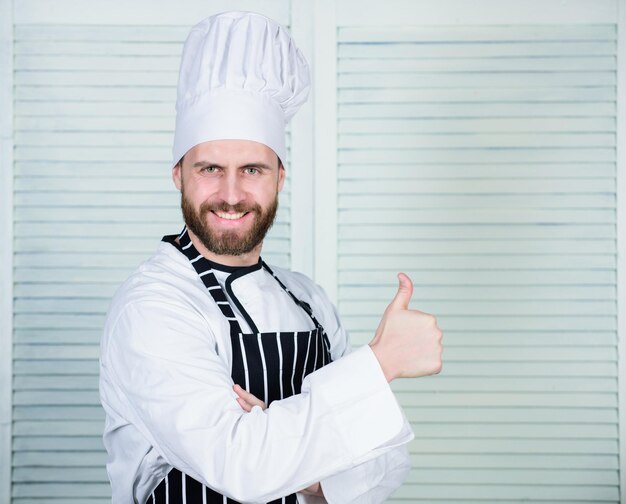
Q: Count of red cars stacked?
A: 0